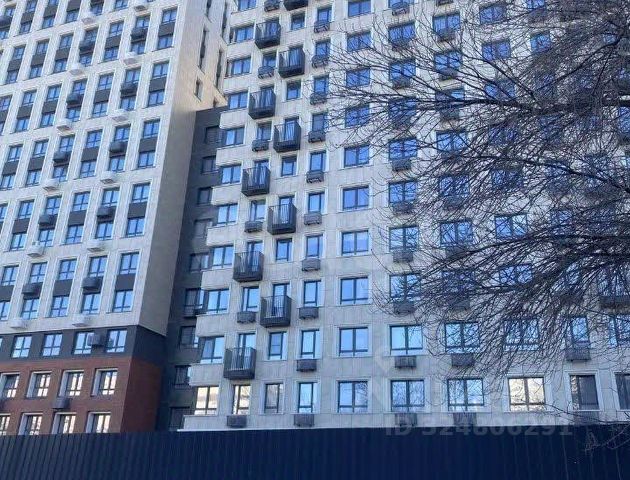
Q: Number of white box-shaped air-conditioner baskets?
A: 12